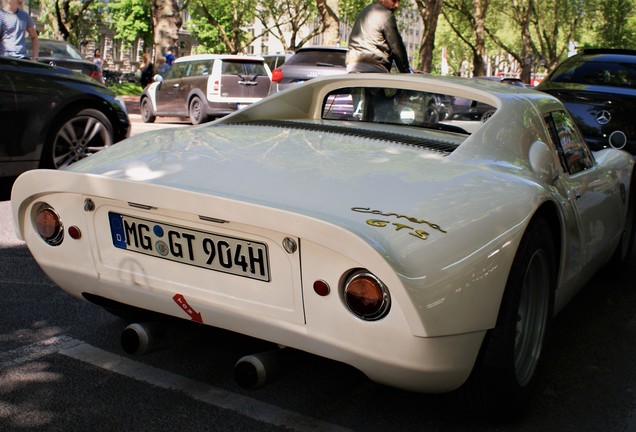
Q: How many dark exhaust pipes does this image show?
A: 2